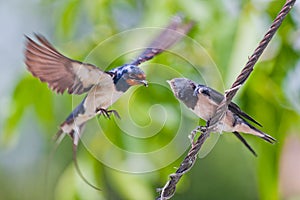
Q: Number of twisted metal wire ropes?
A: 1